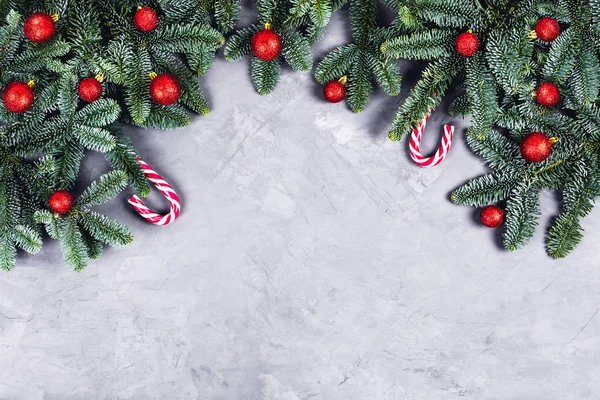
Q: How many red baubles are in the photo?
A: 13